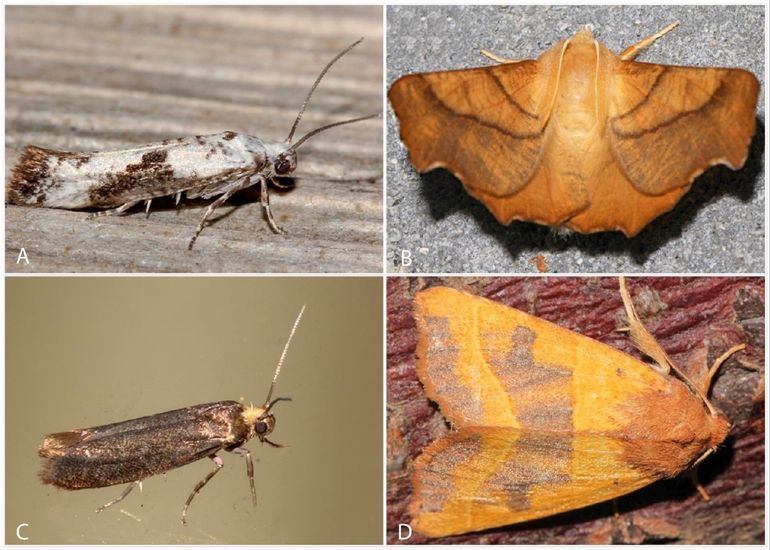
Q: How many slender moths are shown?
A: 2